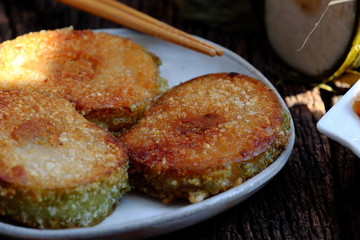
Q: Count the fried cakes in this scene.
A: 3